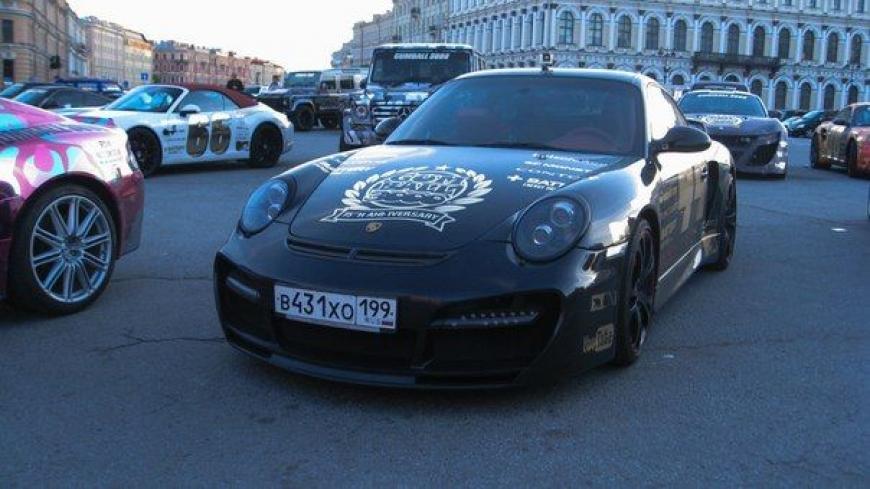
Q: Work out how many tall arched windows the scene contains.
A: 12